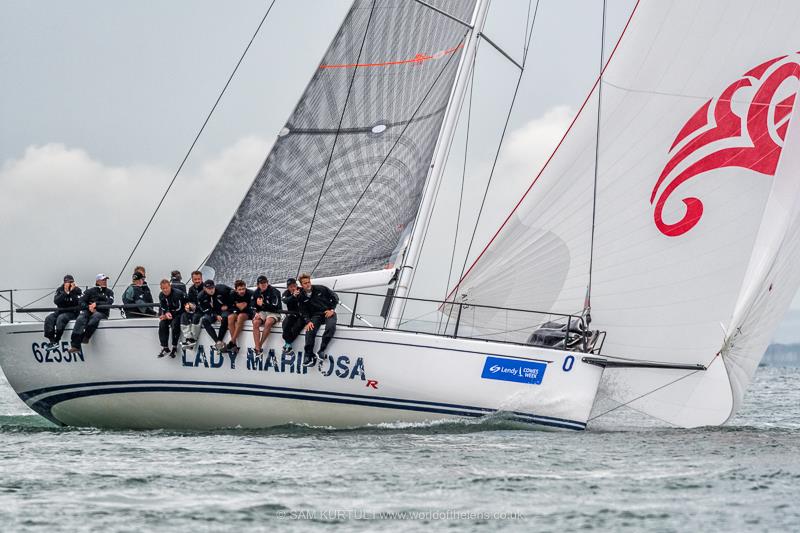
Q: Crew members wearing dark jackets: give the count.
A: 12